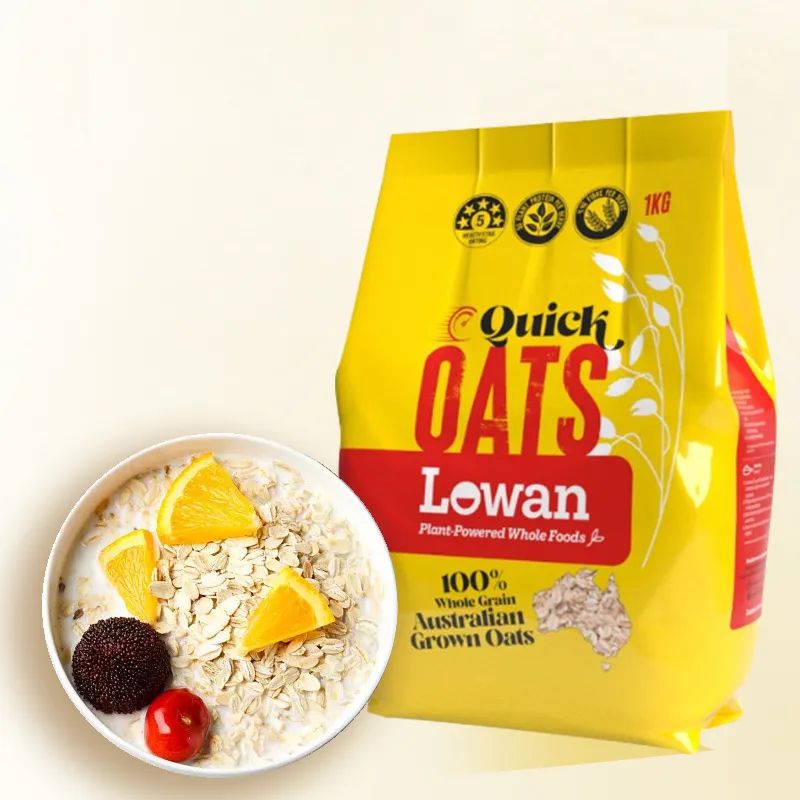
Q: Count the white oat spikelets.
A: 11